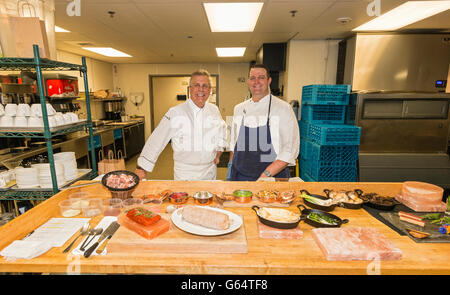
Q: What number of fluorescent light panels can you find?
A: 5